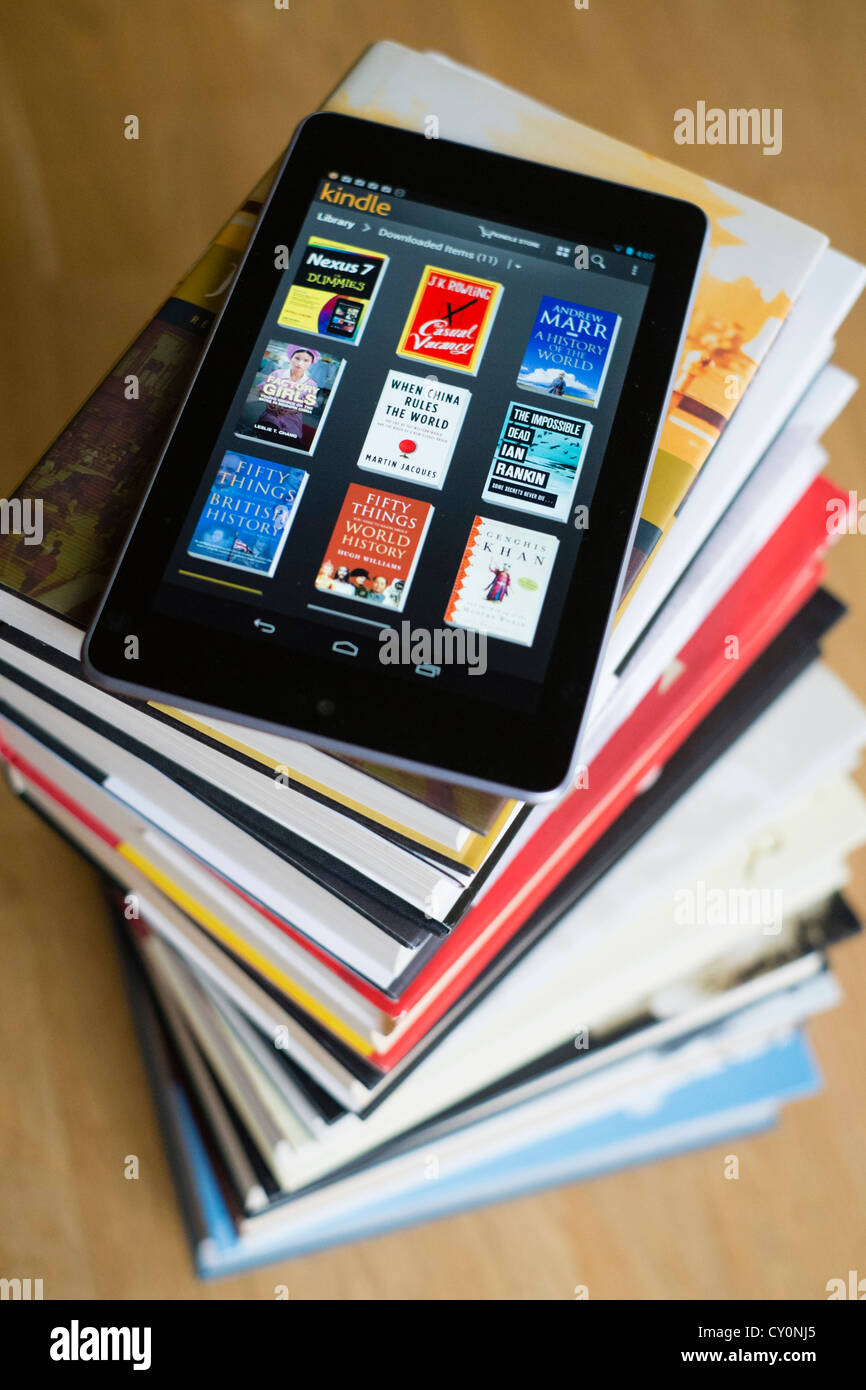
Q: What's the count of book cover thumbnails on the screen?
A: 9